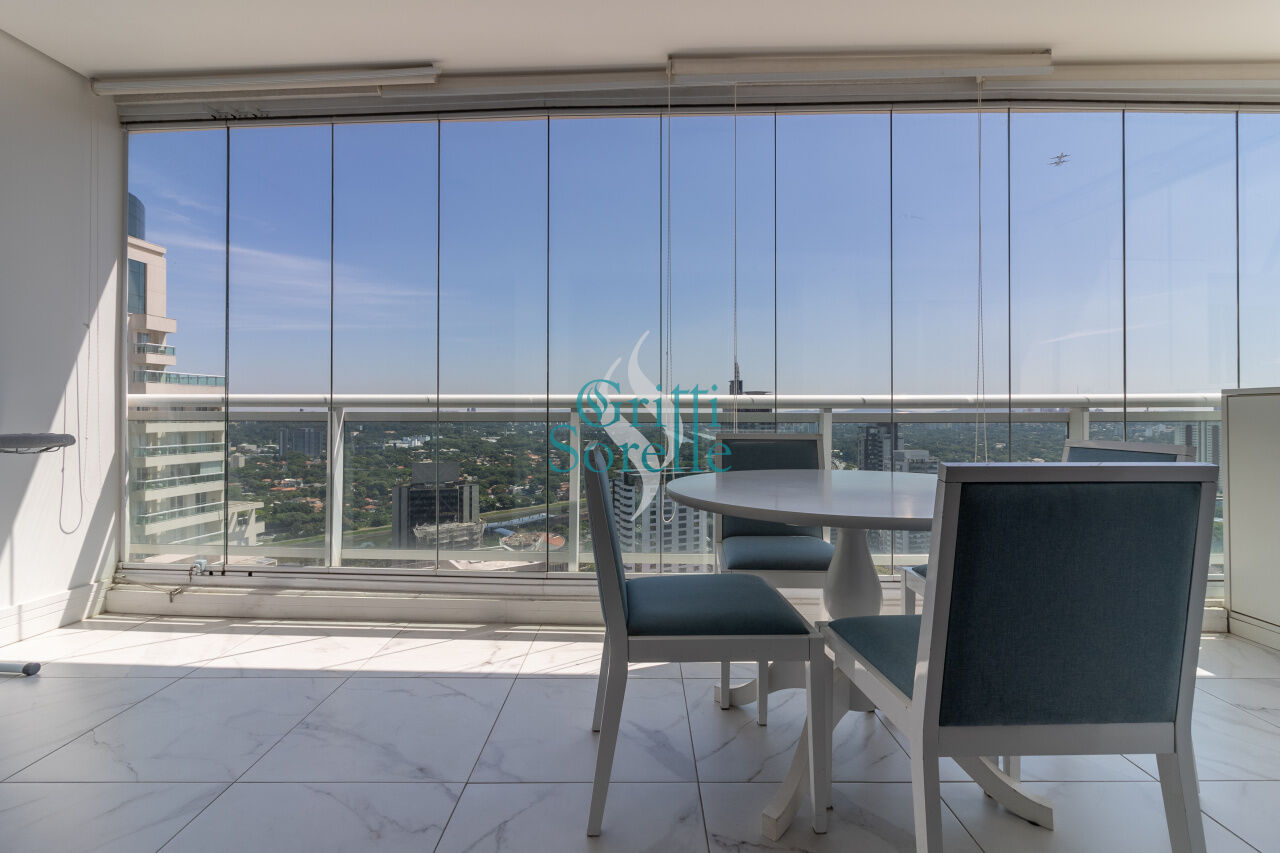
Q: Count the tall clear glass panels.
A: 11